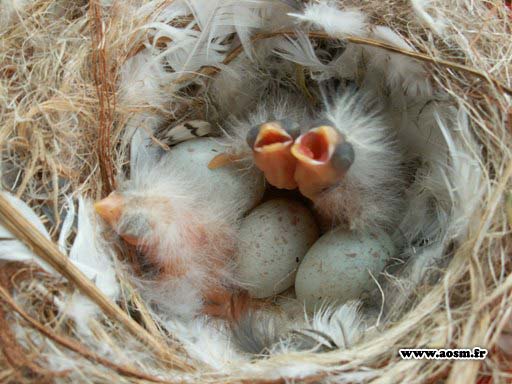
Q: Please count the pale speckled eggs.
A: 3